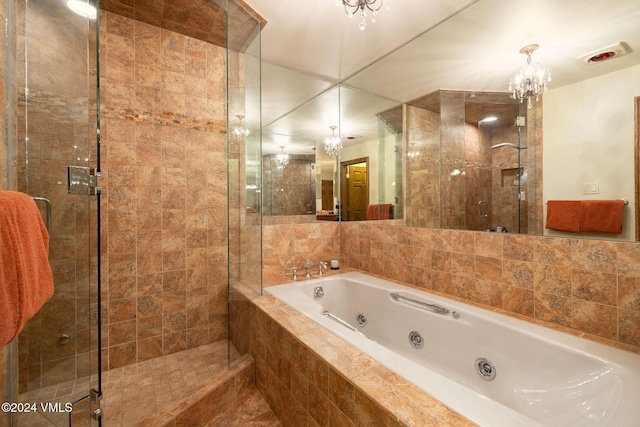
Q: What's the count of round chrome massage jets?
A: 3